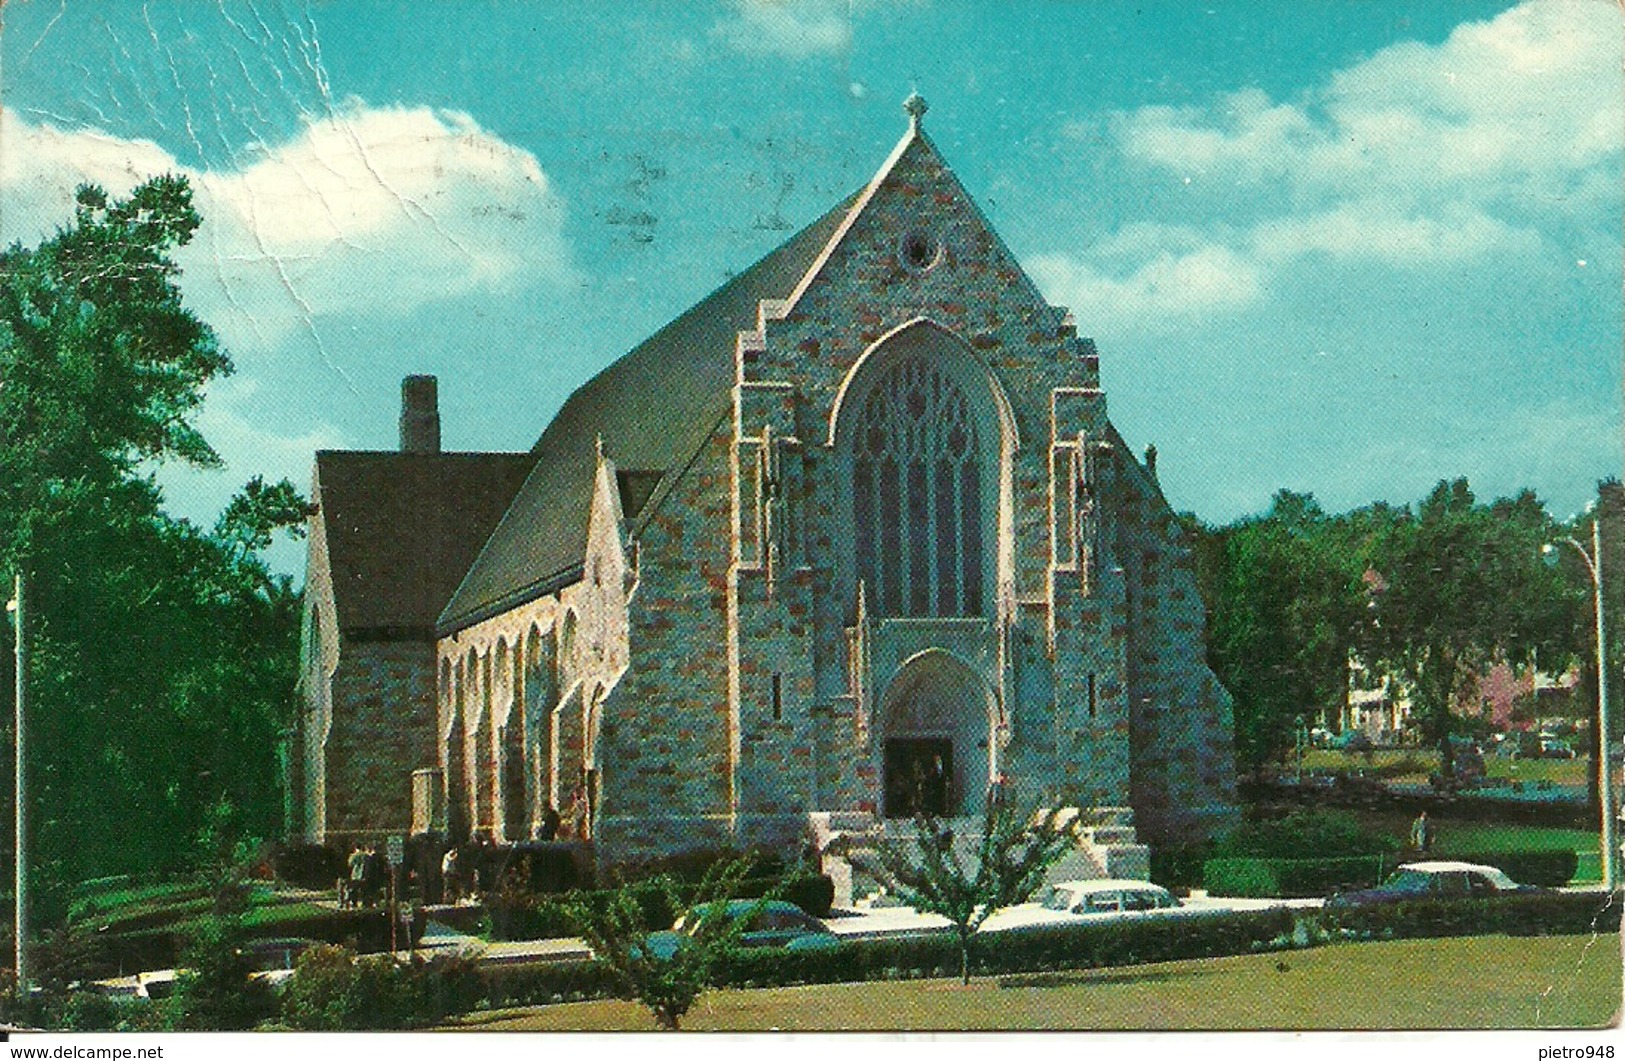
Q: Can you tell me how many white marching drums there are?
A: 0